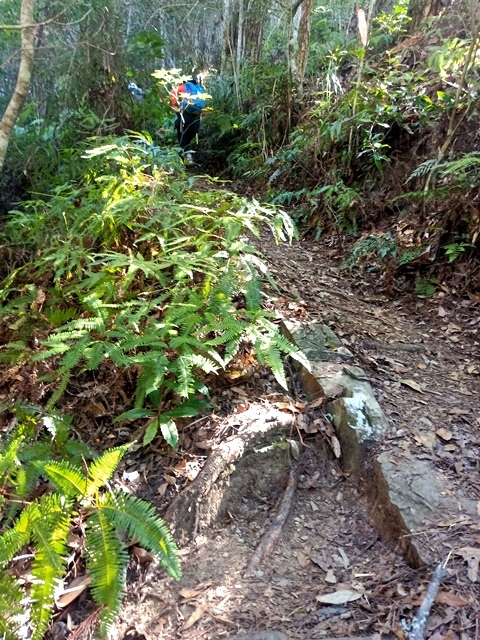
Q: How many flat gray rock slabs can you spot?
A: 3